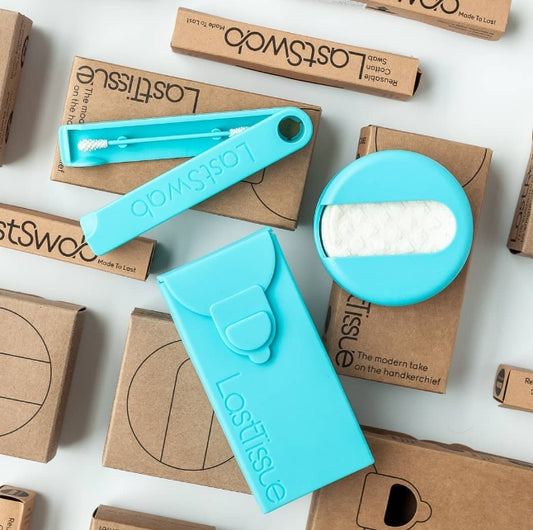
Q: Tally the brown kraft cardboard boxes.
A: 13